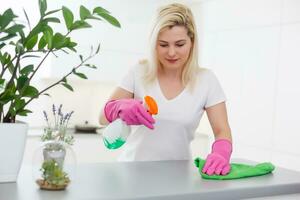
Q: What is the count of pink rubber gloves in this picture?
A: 2